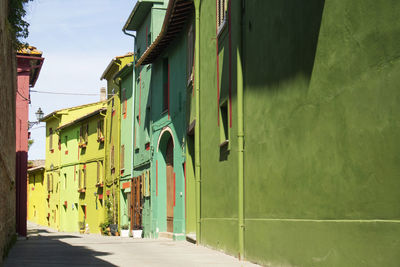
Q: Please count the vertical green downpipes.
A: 2